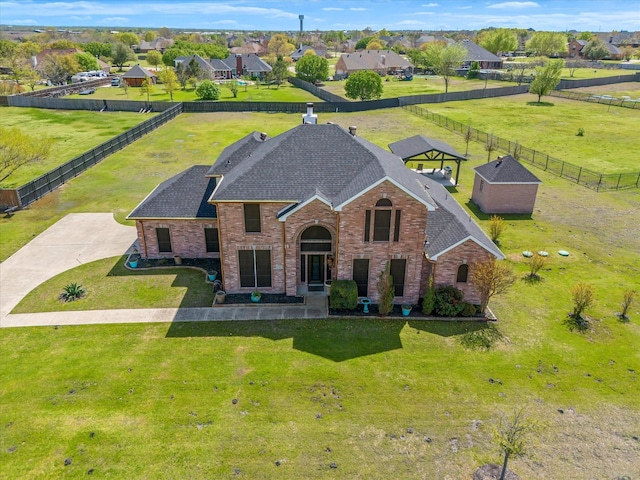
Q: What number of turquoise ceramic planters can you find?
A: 4